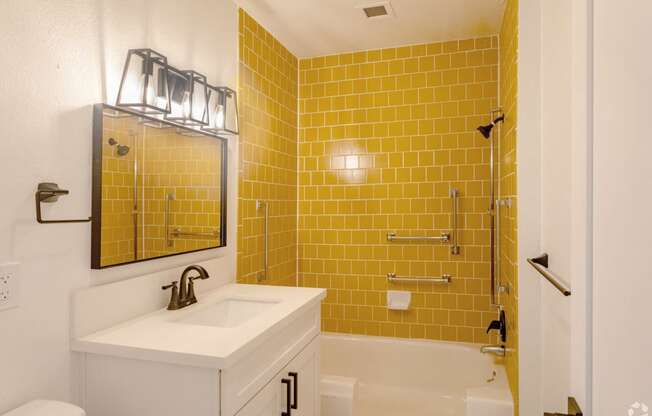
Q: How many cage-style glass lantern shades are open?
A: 3